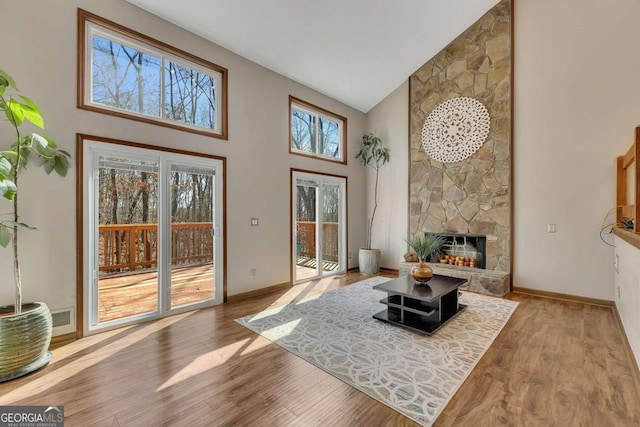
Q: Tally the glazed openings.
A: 4